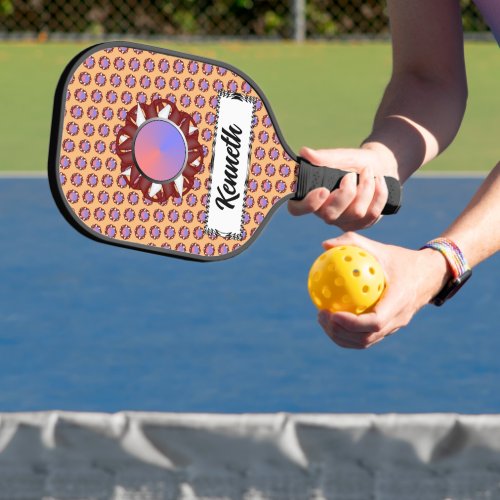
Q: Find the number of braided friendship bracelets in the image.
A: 0